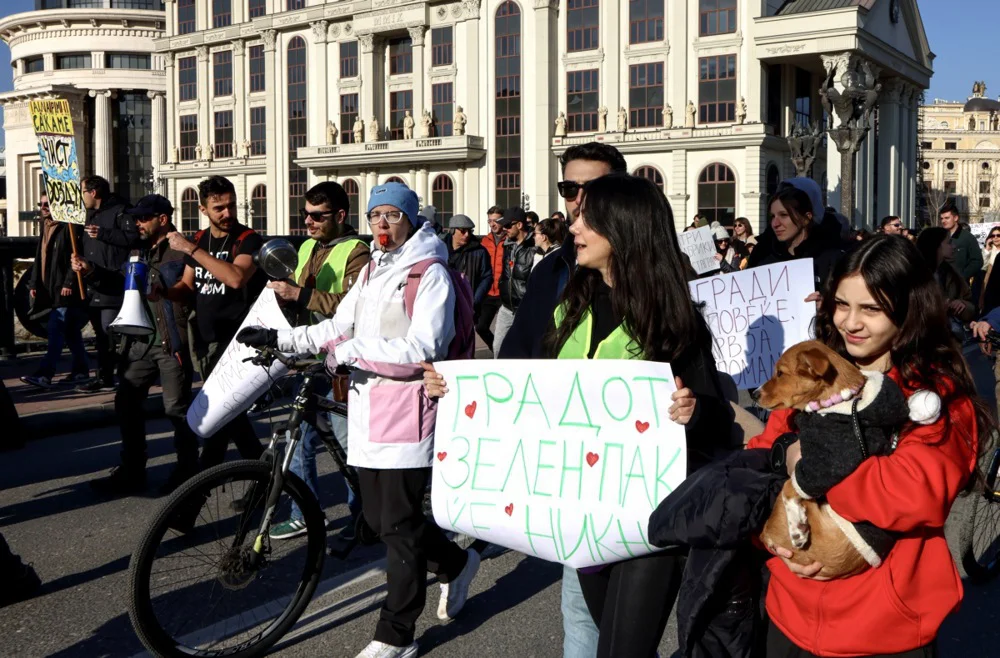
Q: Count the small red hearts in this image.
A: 5